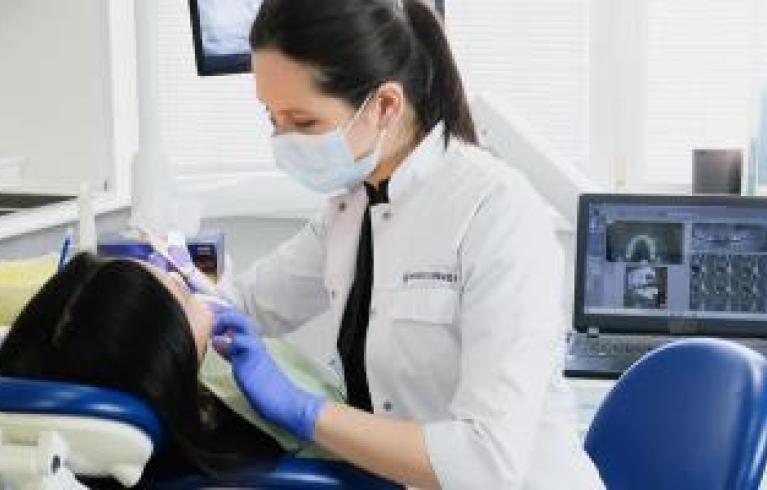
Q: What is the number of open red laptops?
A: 0